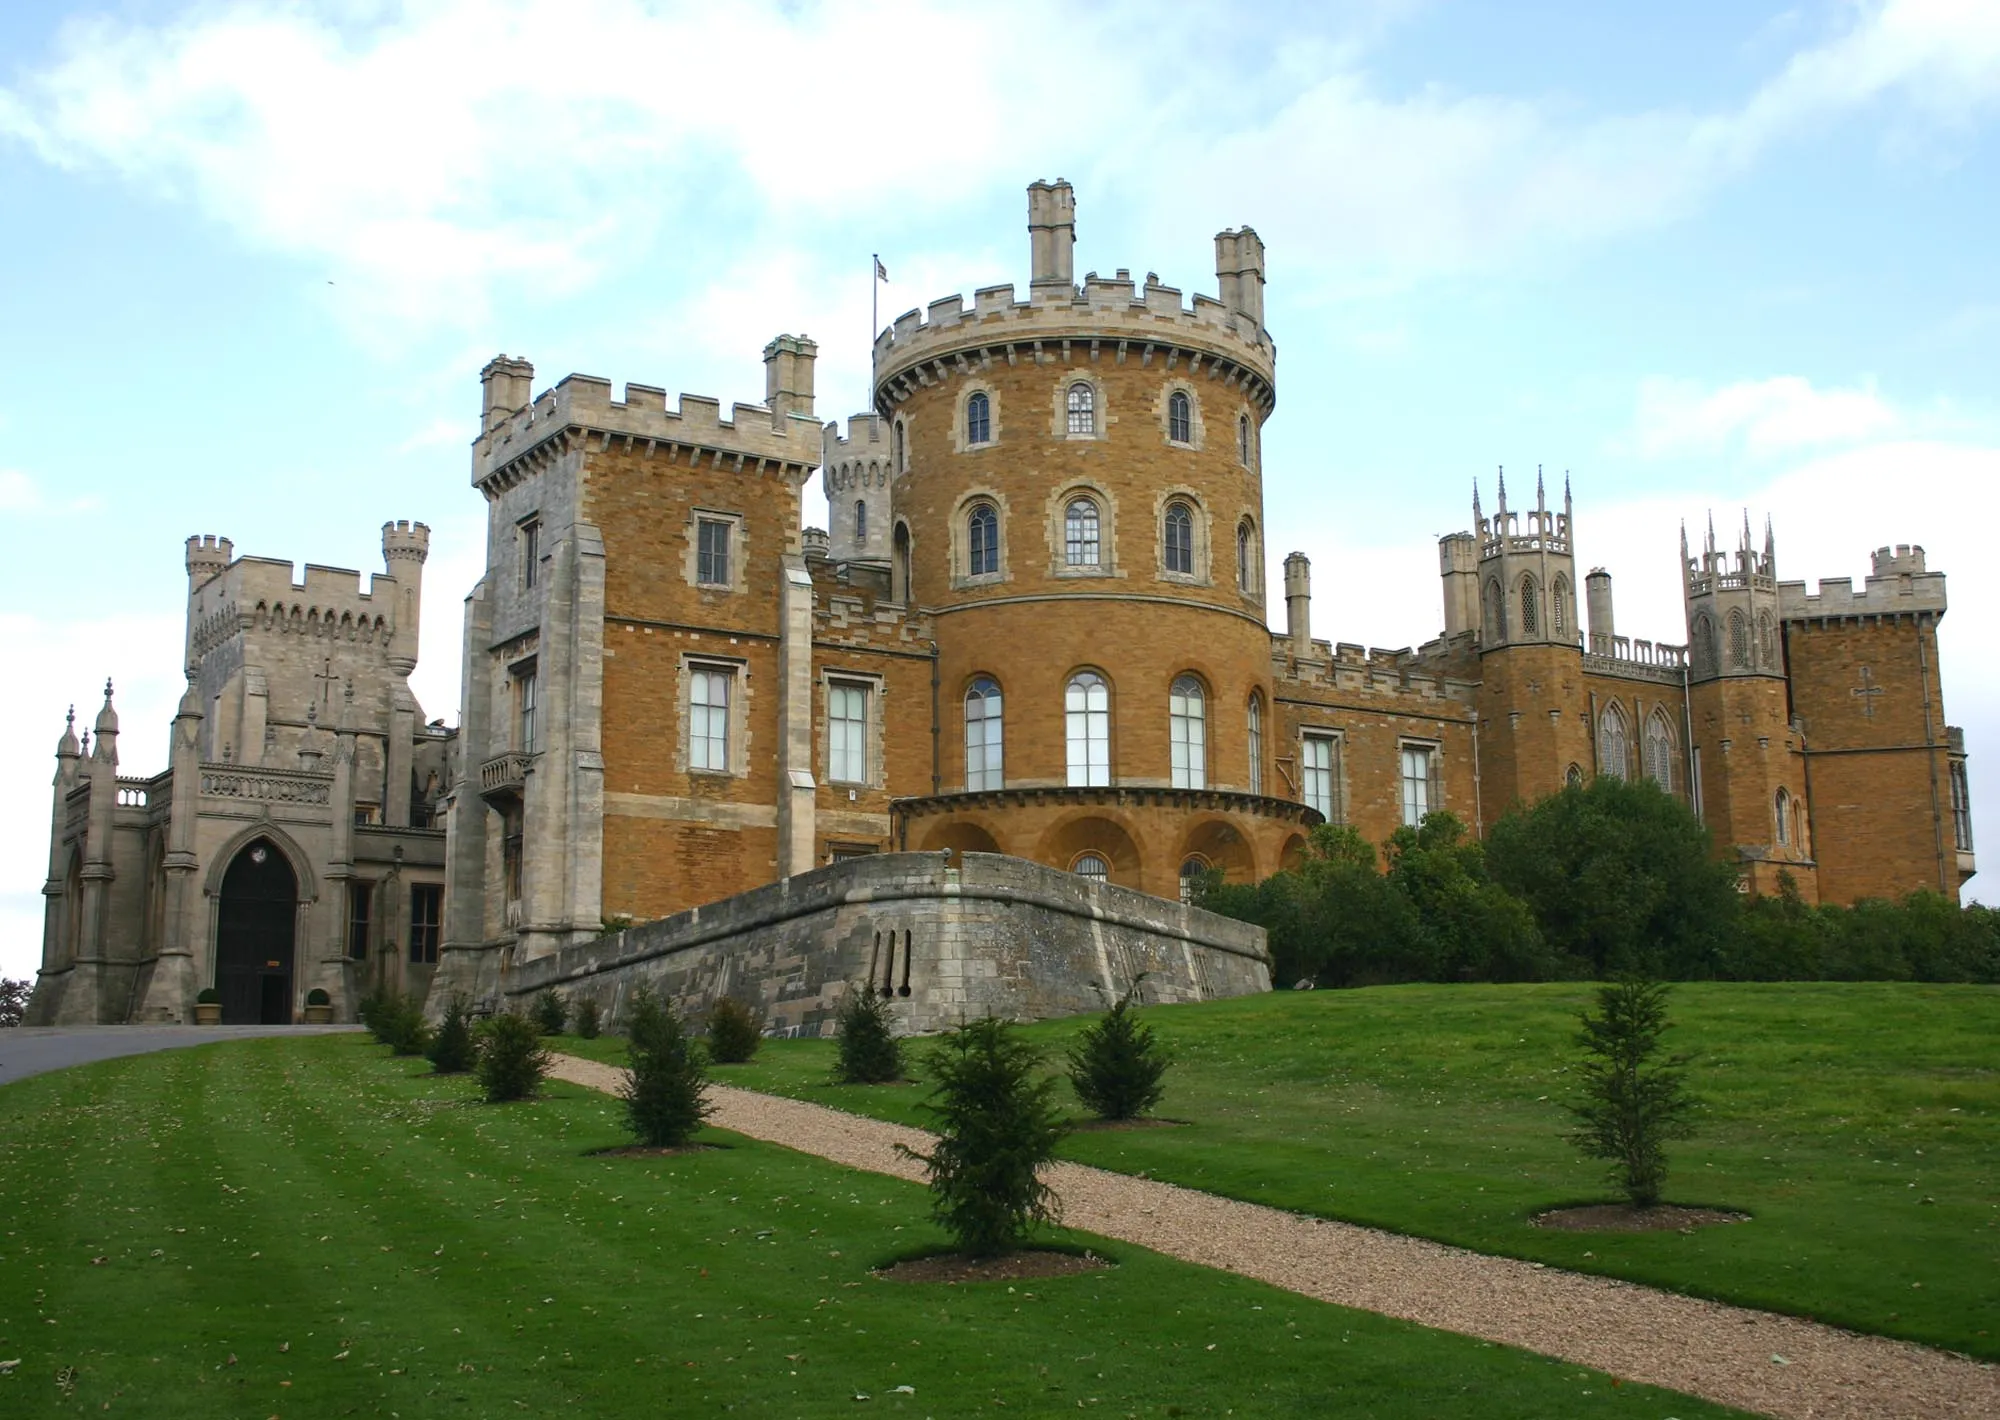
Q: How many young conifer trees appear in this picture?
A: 12